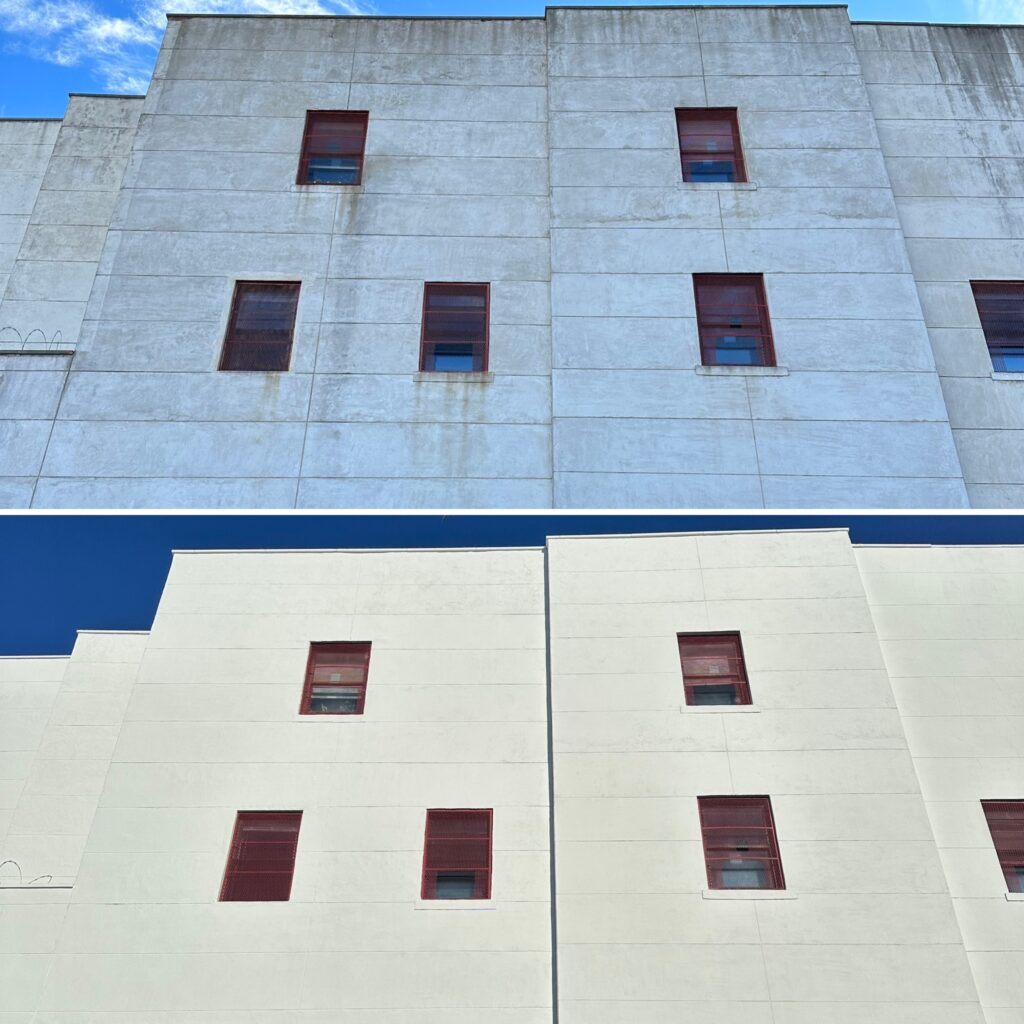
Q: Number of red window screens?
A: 12